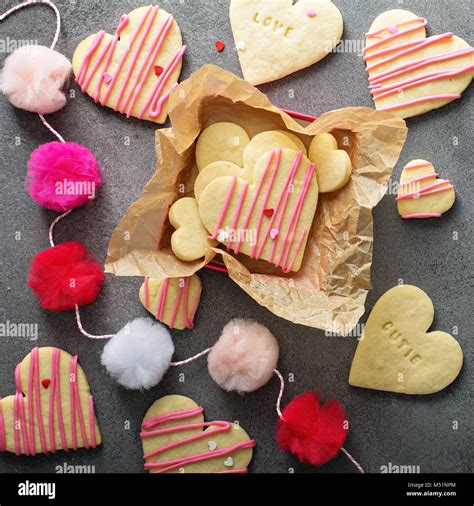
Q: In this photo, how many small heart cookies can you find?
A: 4